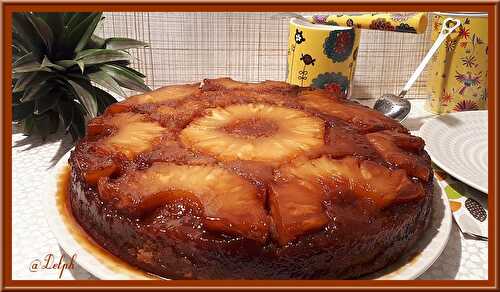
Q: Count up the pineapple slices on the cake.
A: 8